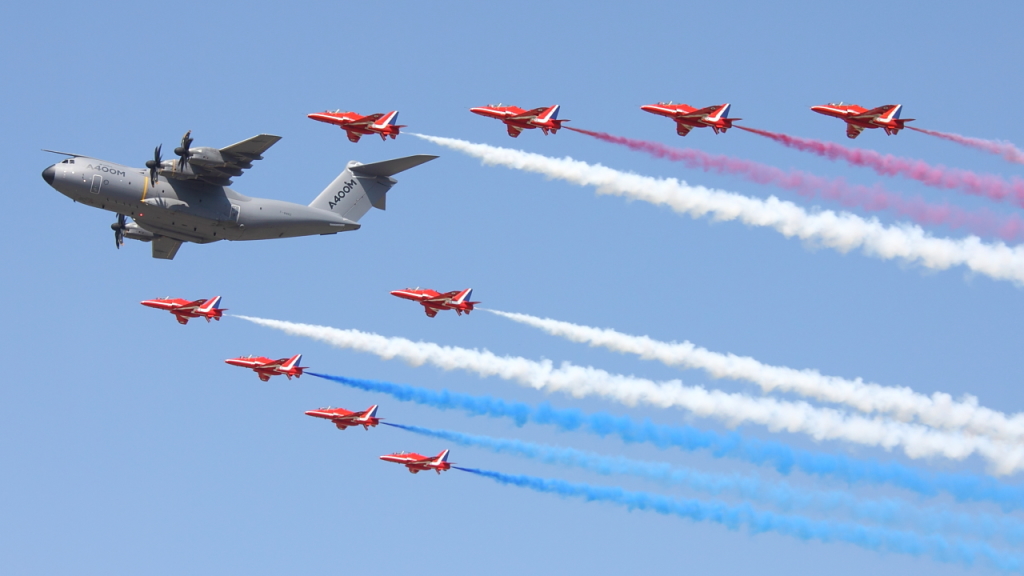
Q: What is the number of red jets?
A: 9